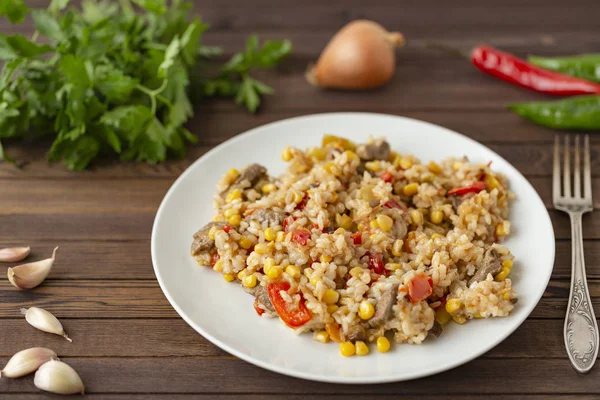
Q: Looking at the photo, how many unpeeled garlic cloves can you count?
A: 5